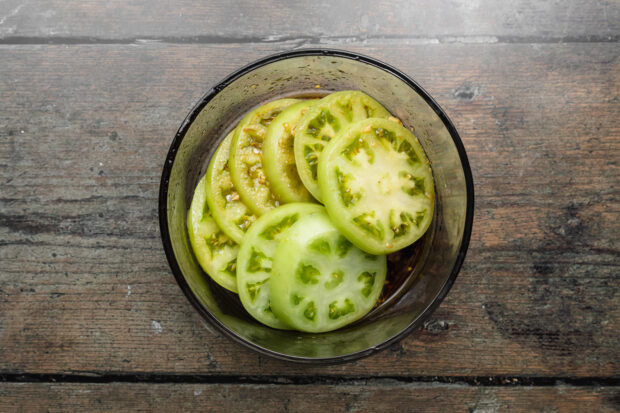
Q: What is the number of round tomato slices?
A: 8